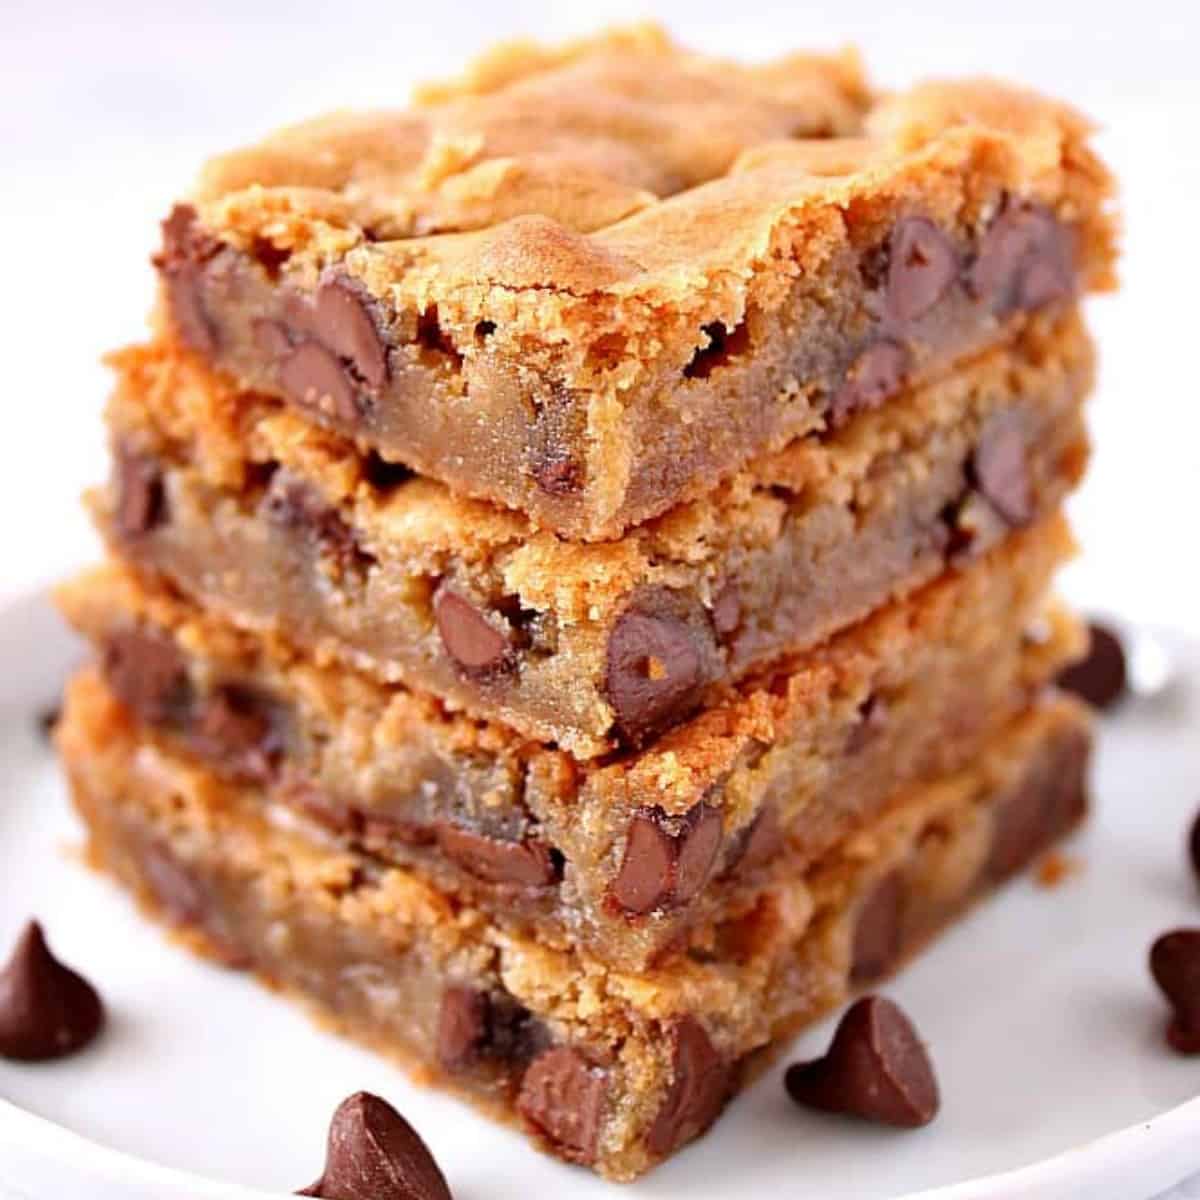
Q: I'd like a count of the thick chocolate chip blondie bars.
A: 4